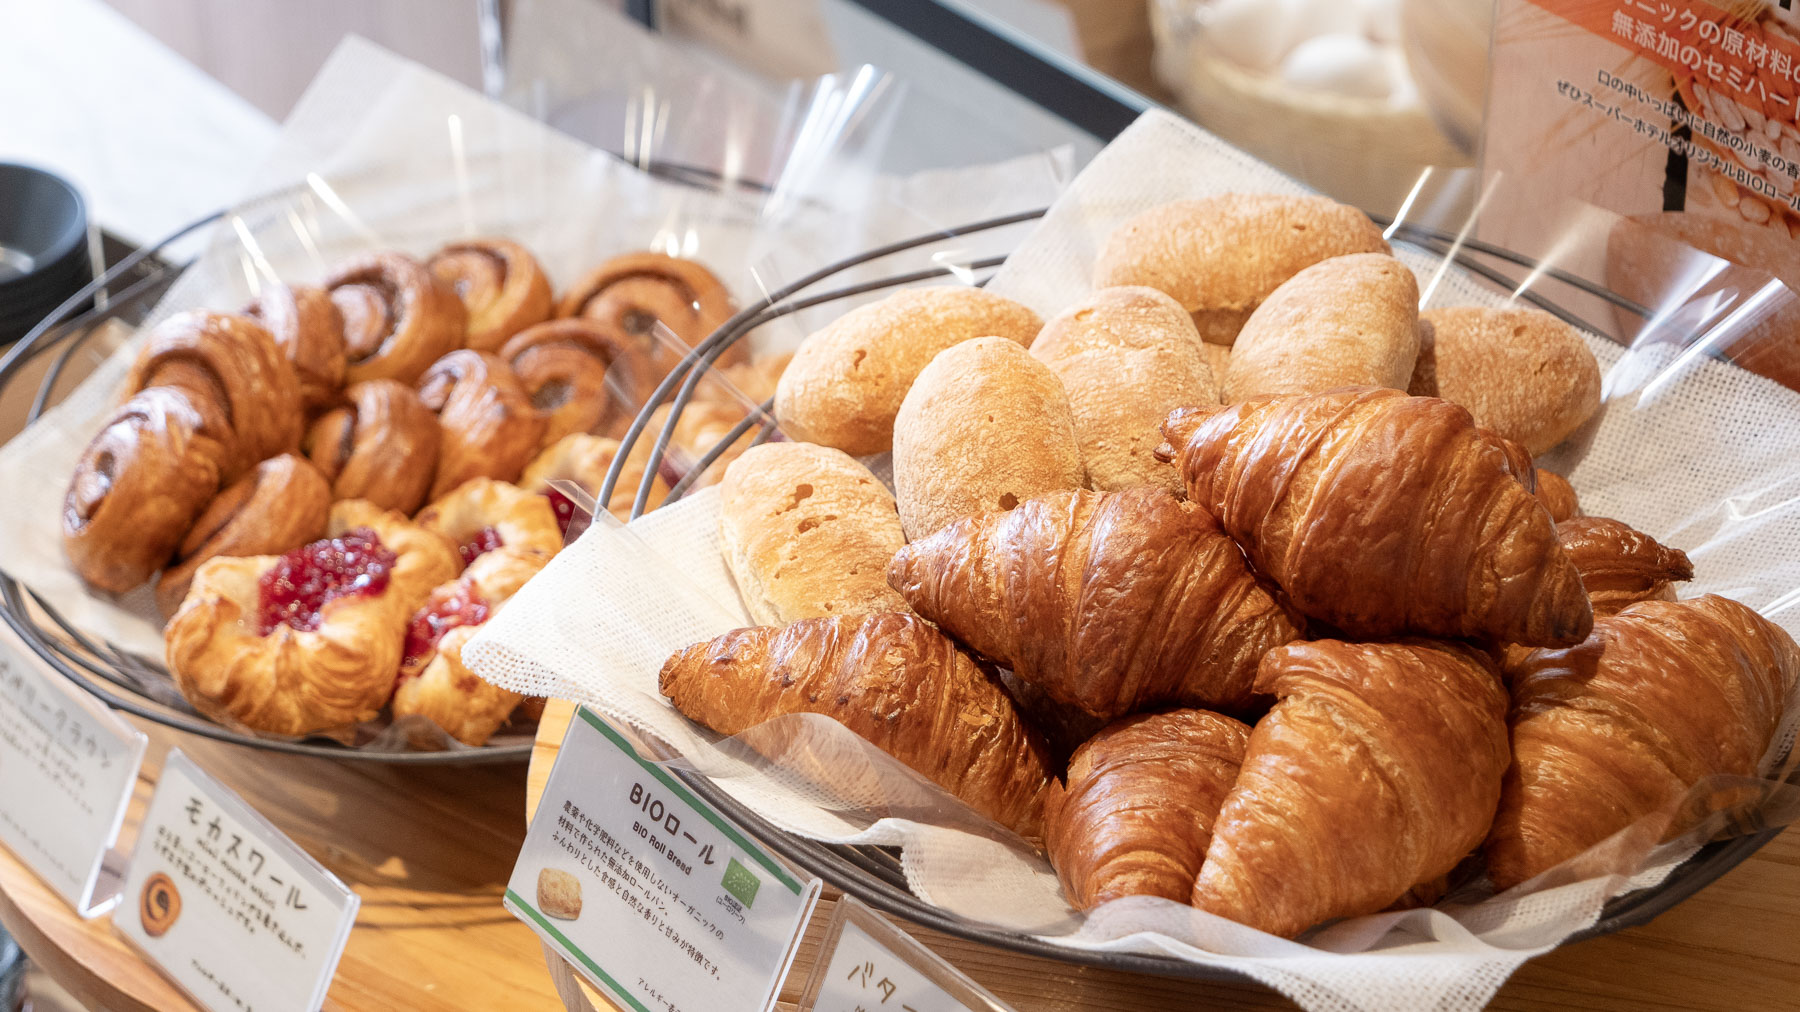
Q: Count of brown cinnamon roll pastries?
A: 10